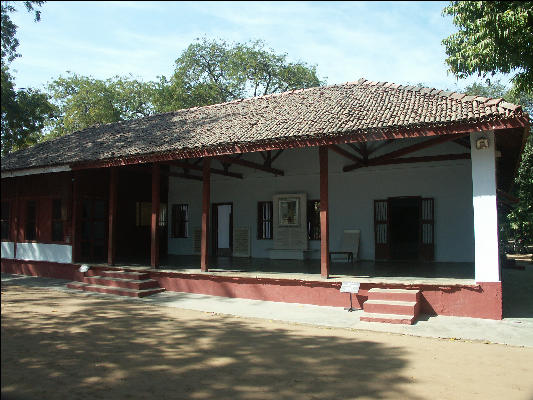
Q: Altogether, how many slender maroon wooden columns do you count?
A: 4